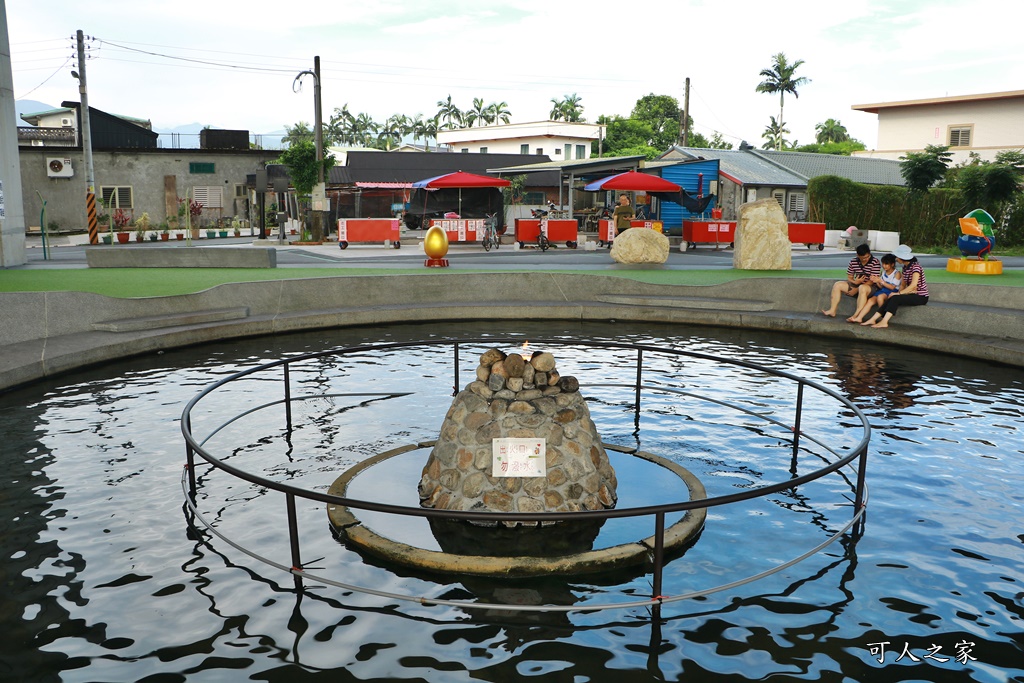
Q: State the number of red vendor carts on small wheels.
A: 6